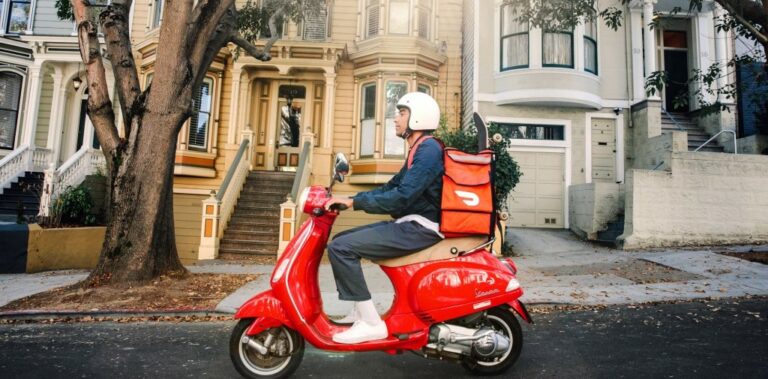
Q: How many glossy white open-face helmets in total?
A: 1